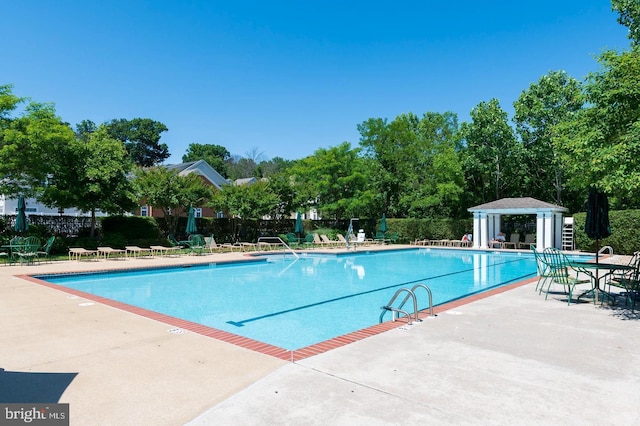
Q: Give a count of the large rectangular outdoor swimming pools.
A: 1